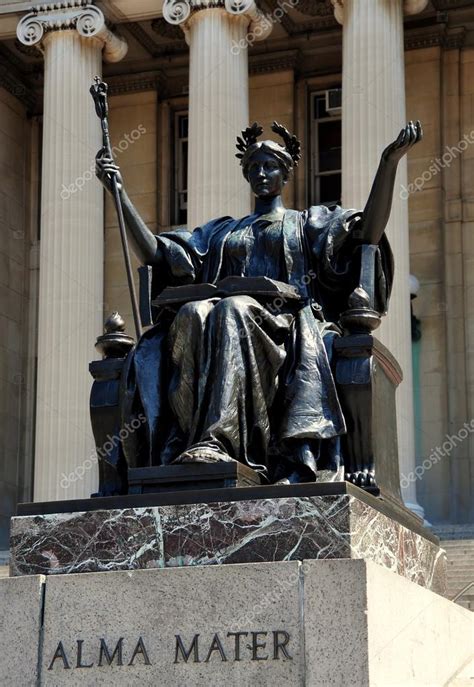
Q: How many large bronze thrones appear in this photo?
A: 1